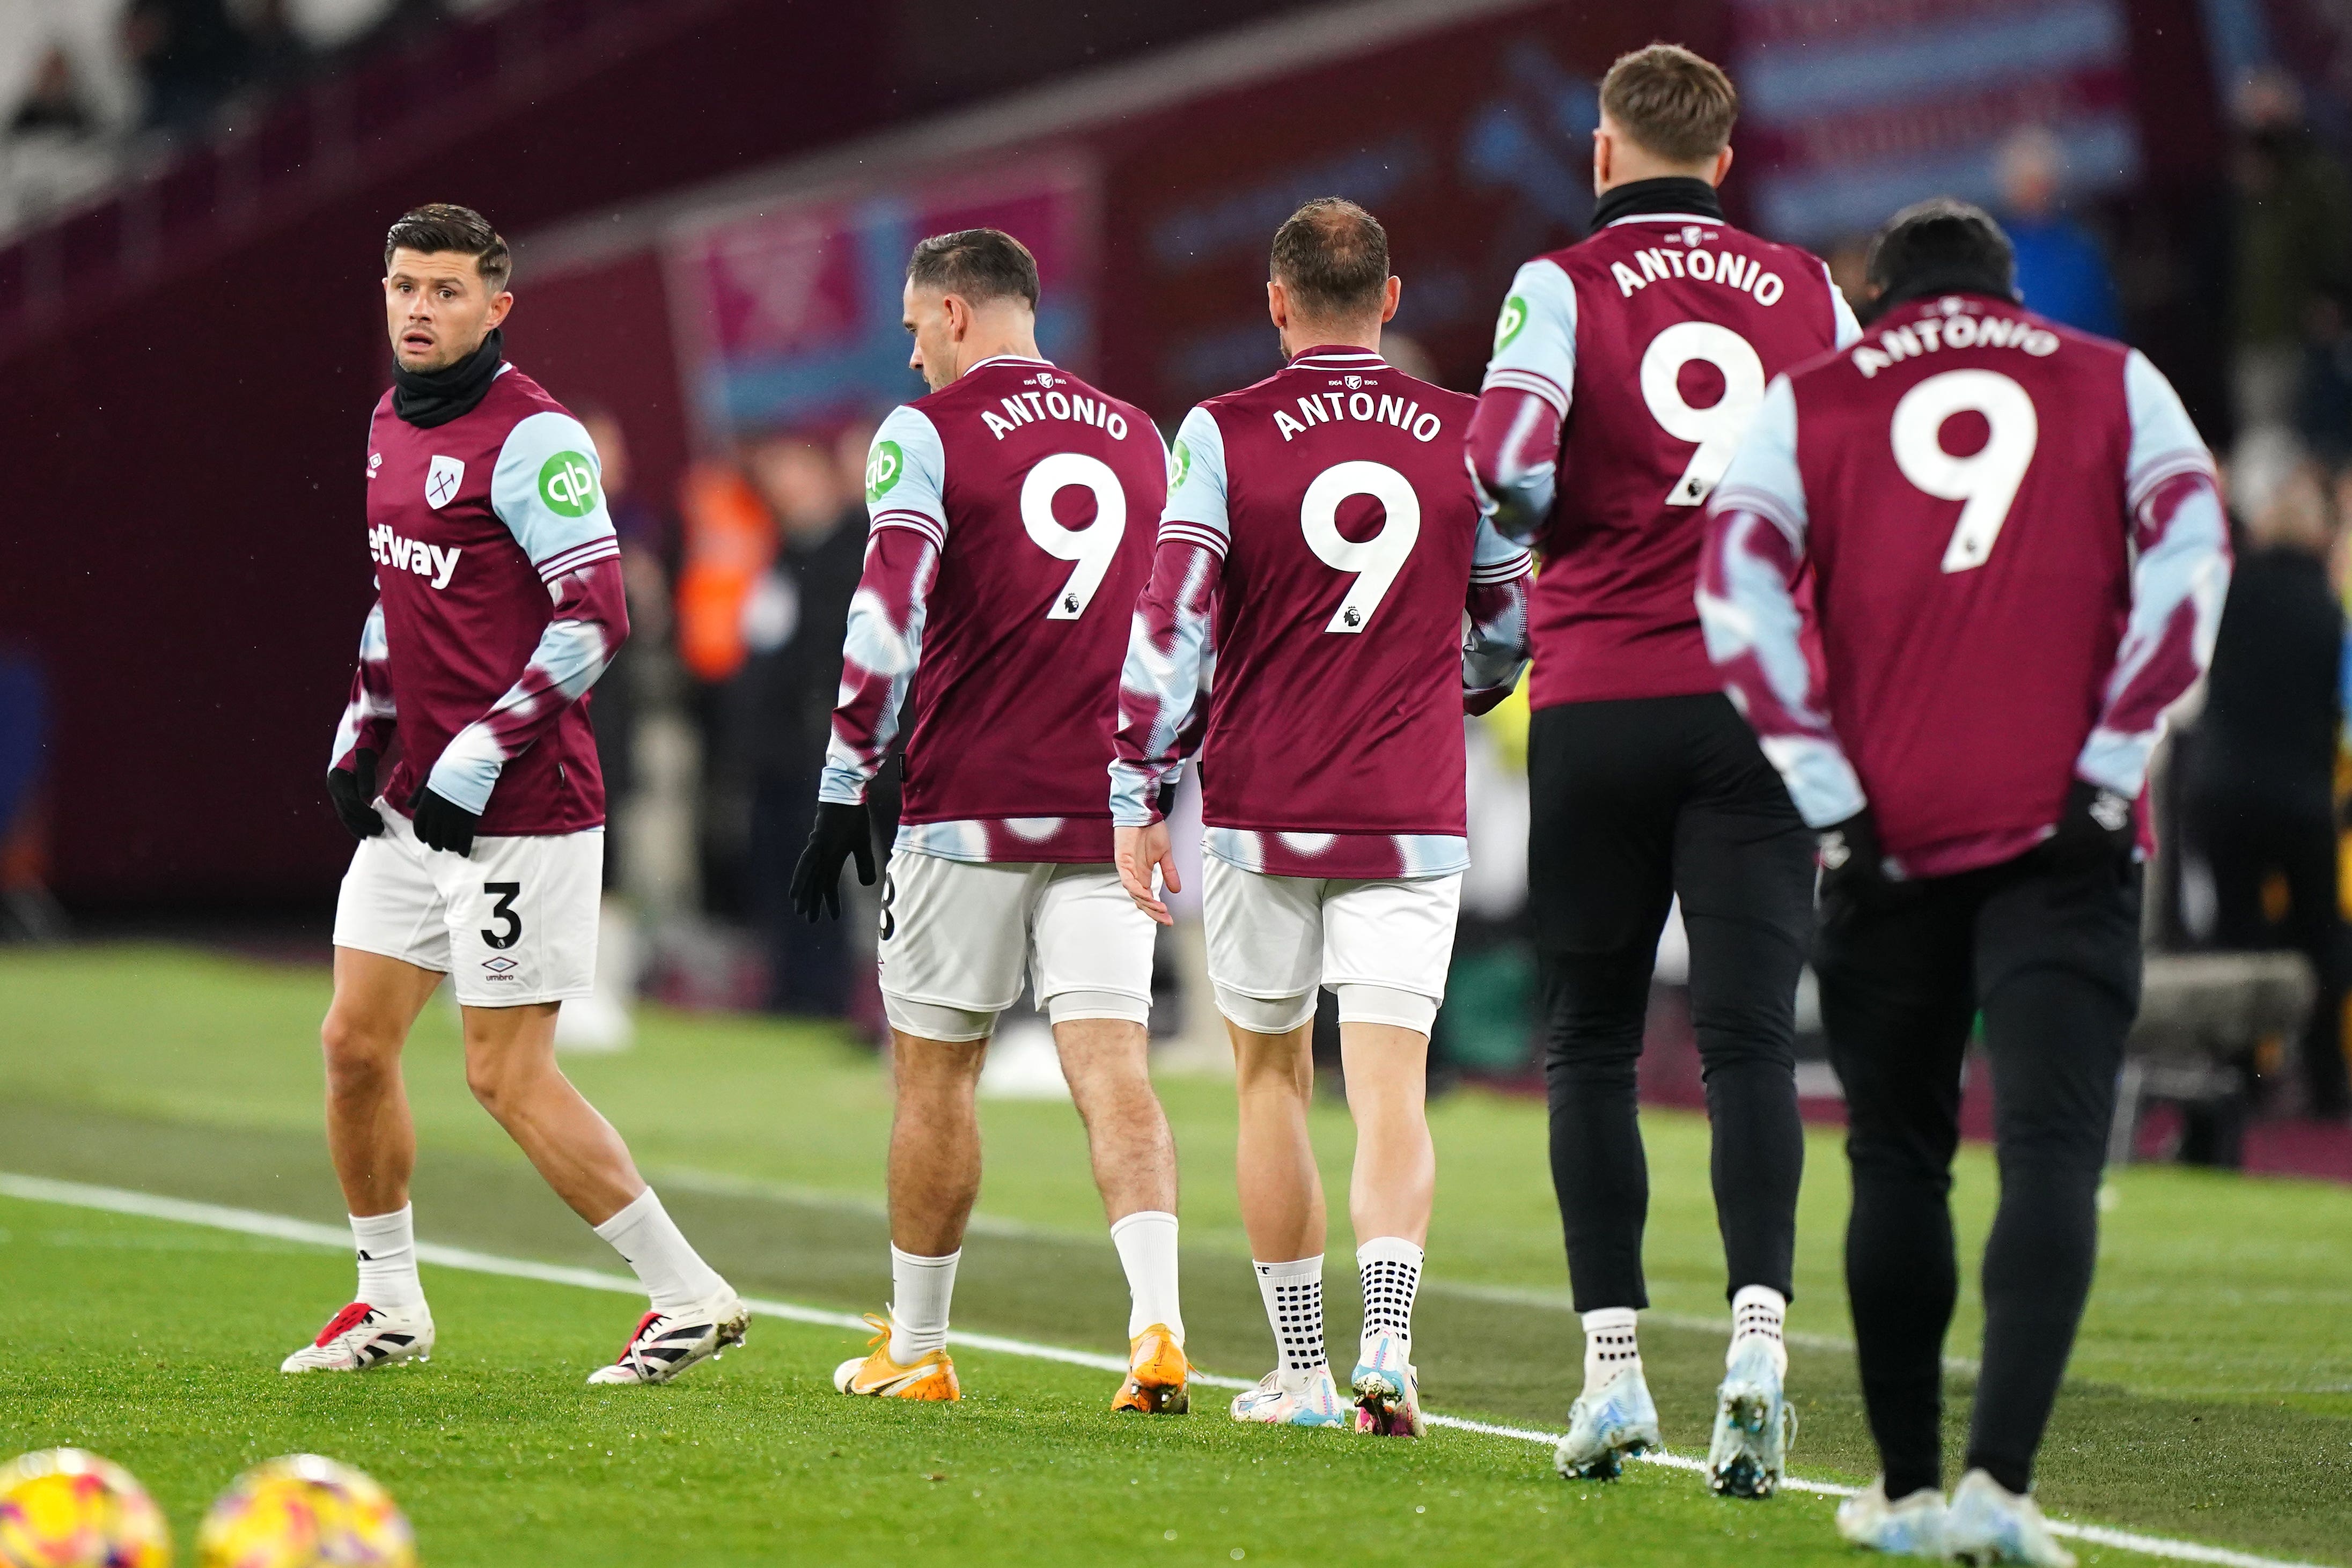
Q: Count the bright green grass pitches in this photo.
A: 1